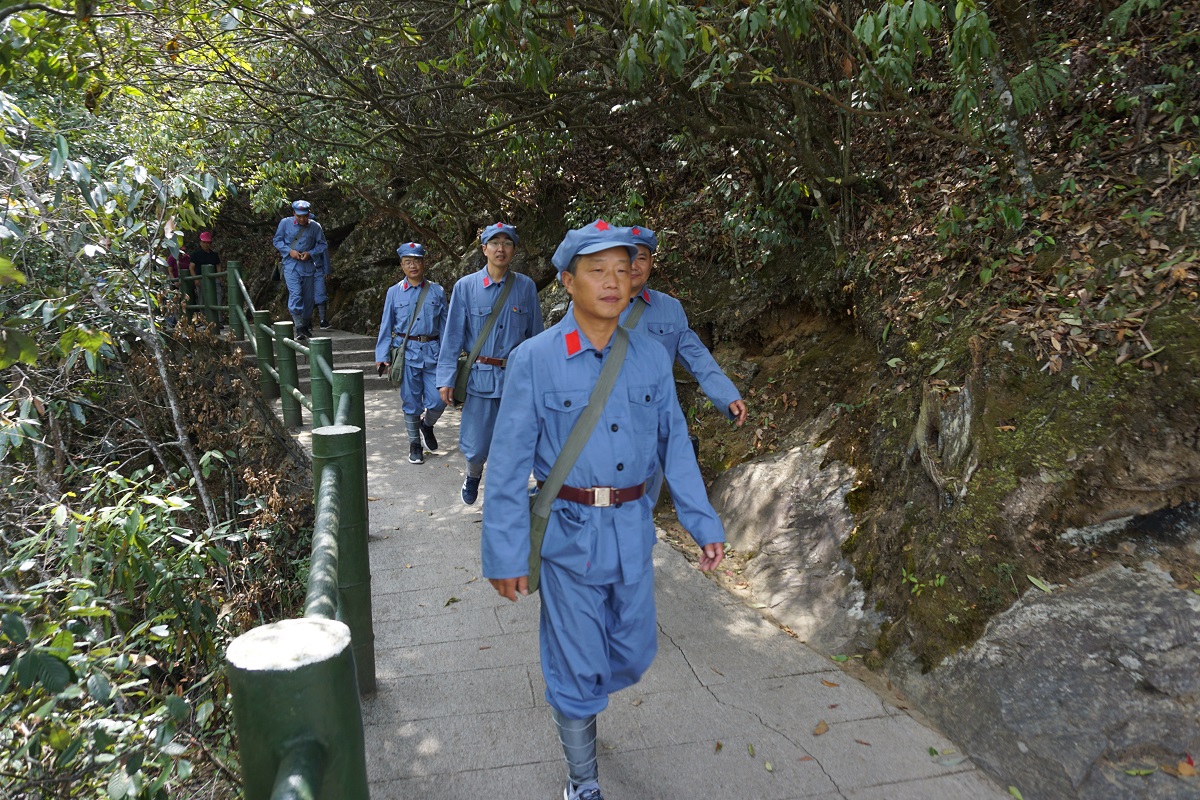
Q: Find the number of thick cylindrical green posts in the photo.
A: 9